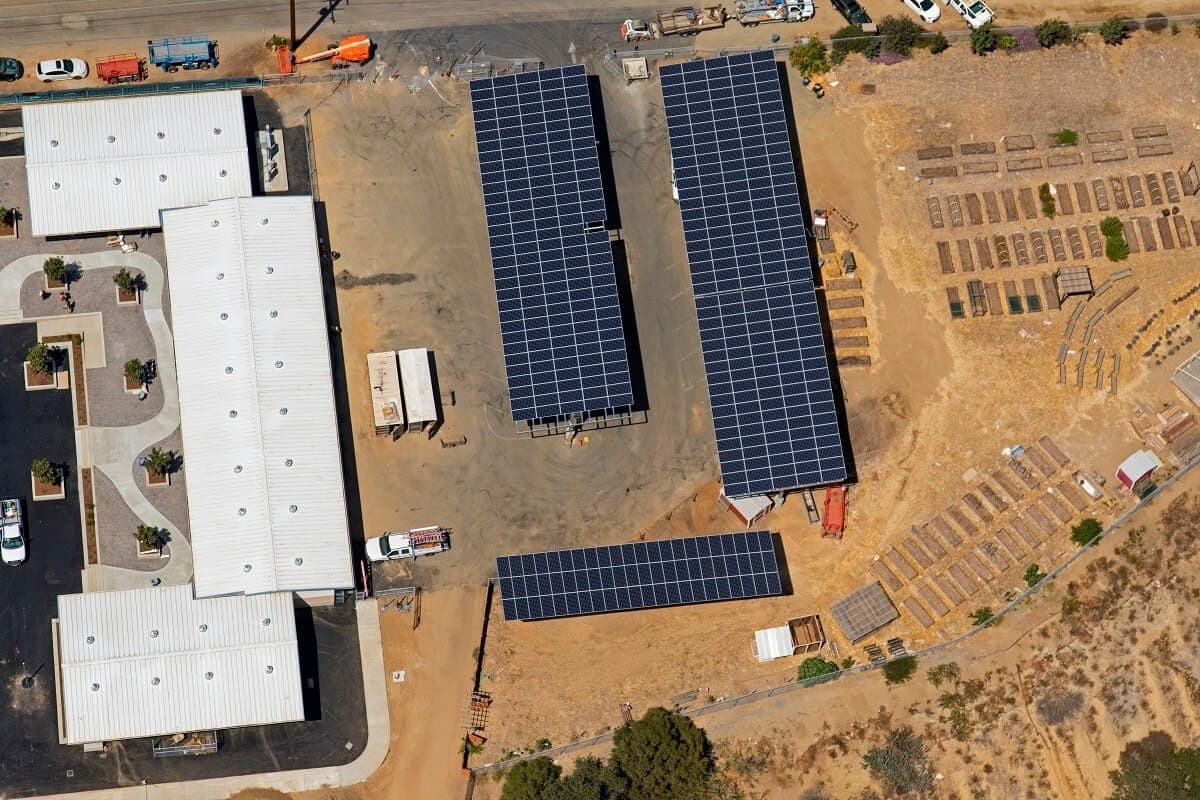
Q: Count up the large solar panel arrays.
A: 3